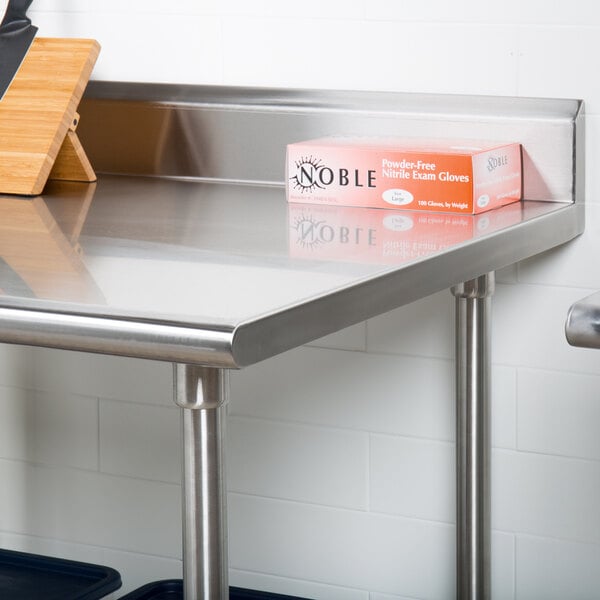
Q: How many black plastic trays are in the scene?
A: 2